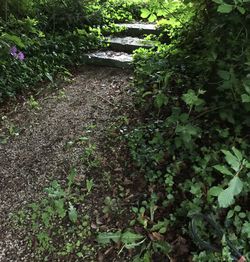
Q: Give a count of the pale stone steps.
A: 3